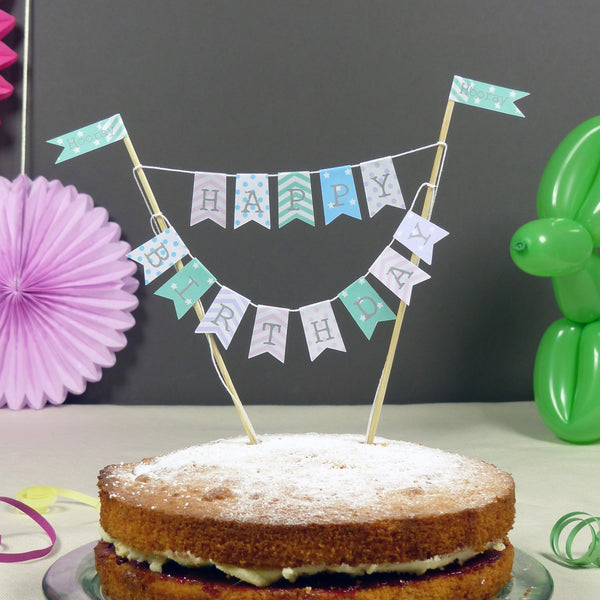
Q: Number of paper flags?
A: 15